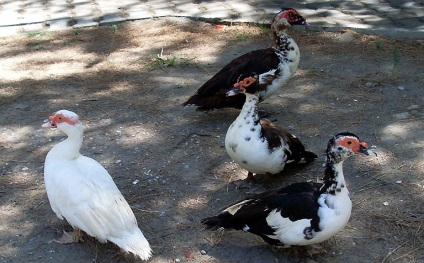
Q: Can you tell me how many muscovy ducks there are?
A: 4